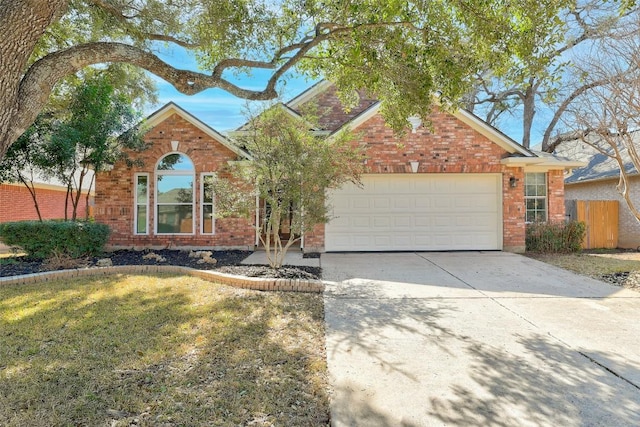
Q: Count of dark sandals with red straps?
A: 0